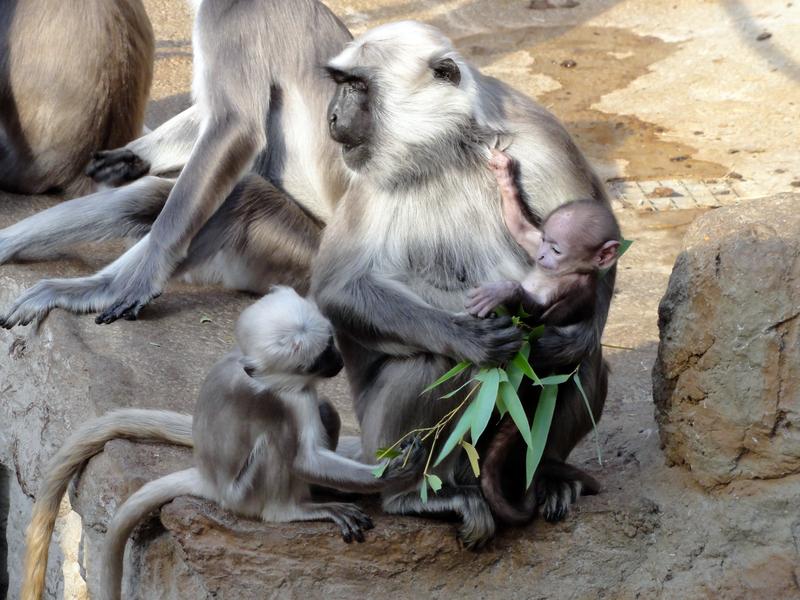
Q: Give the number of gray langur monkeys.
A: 5